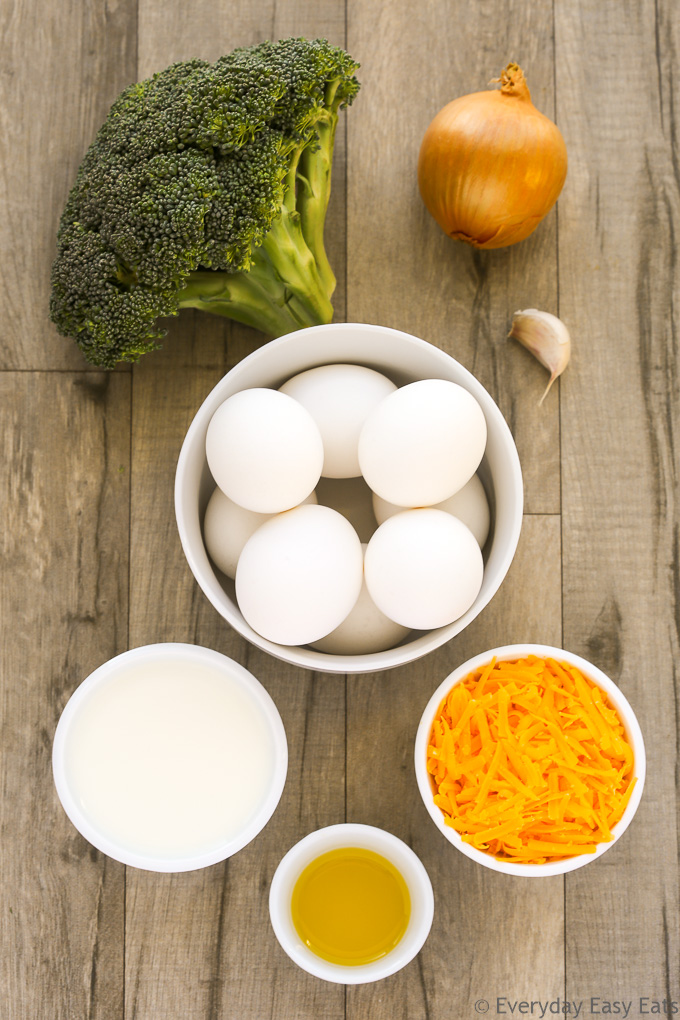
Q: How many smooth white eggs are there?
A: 8